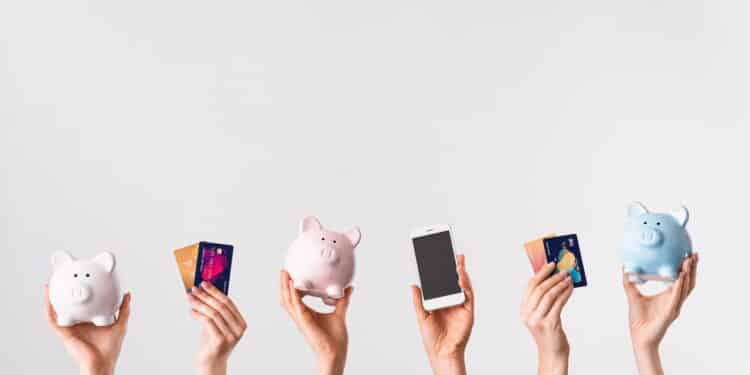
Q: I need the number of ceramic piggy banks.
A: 3